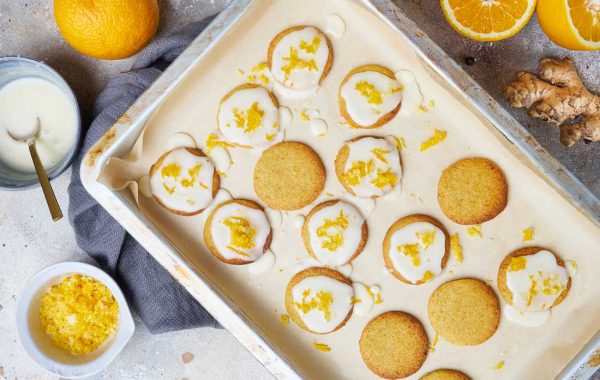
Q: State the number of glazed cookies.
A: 10